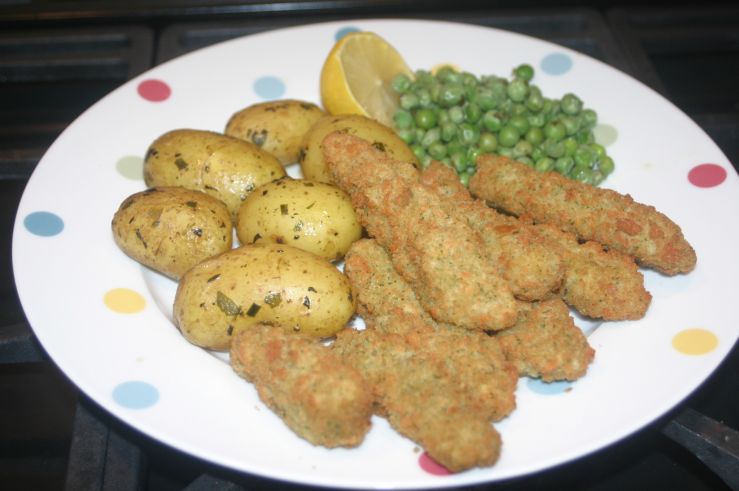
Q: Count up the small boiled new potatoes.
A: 6